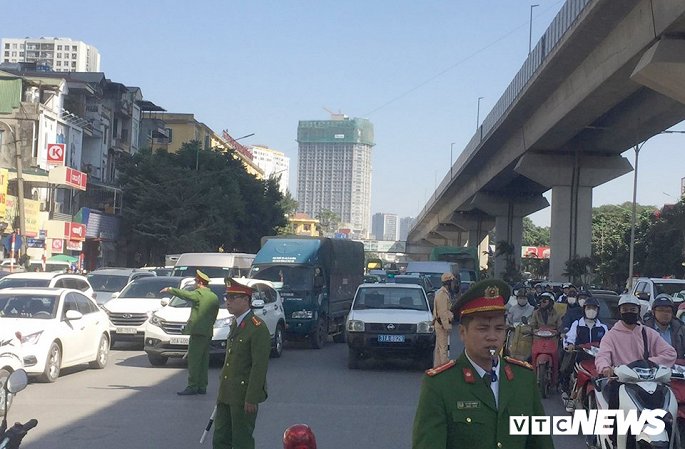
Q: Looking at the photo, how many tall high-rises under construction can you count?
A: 1